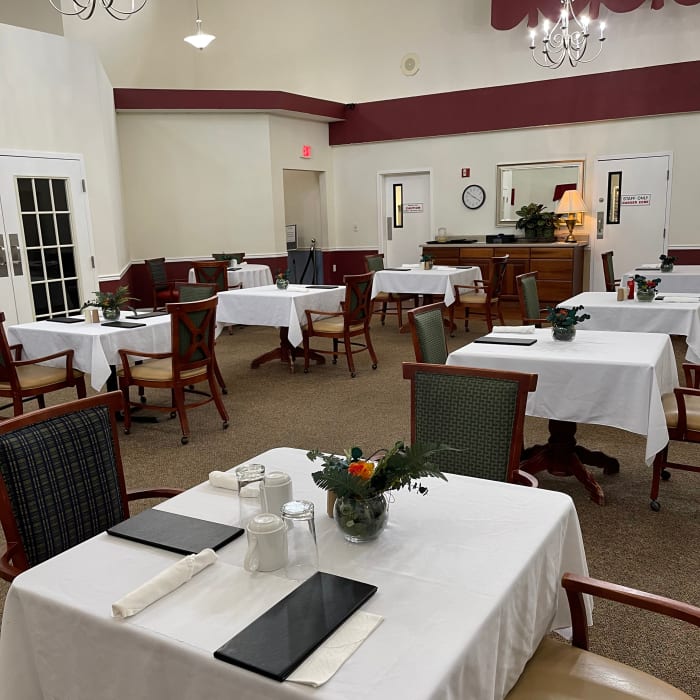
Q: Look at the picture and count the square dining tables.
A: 7